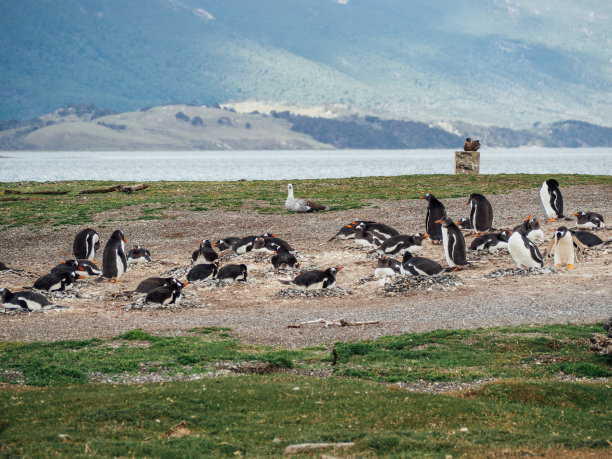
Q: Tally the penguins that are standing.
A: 8